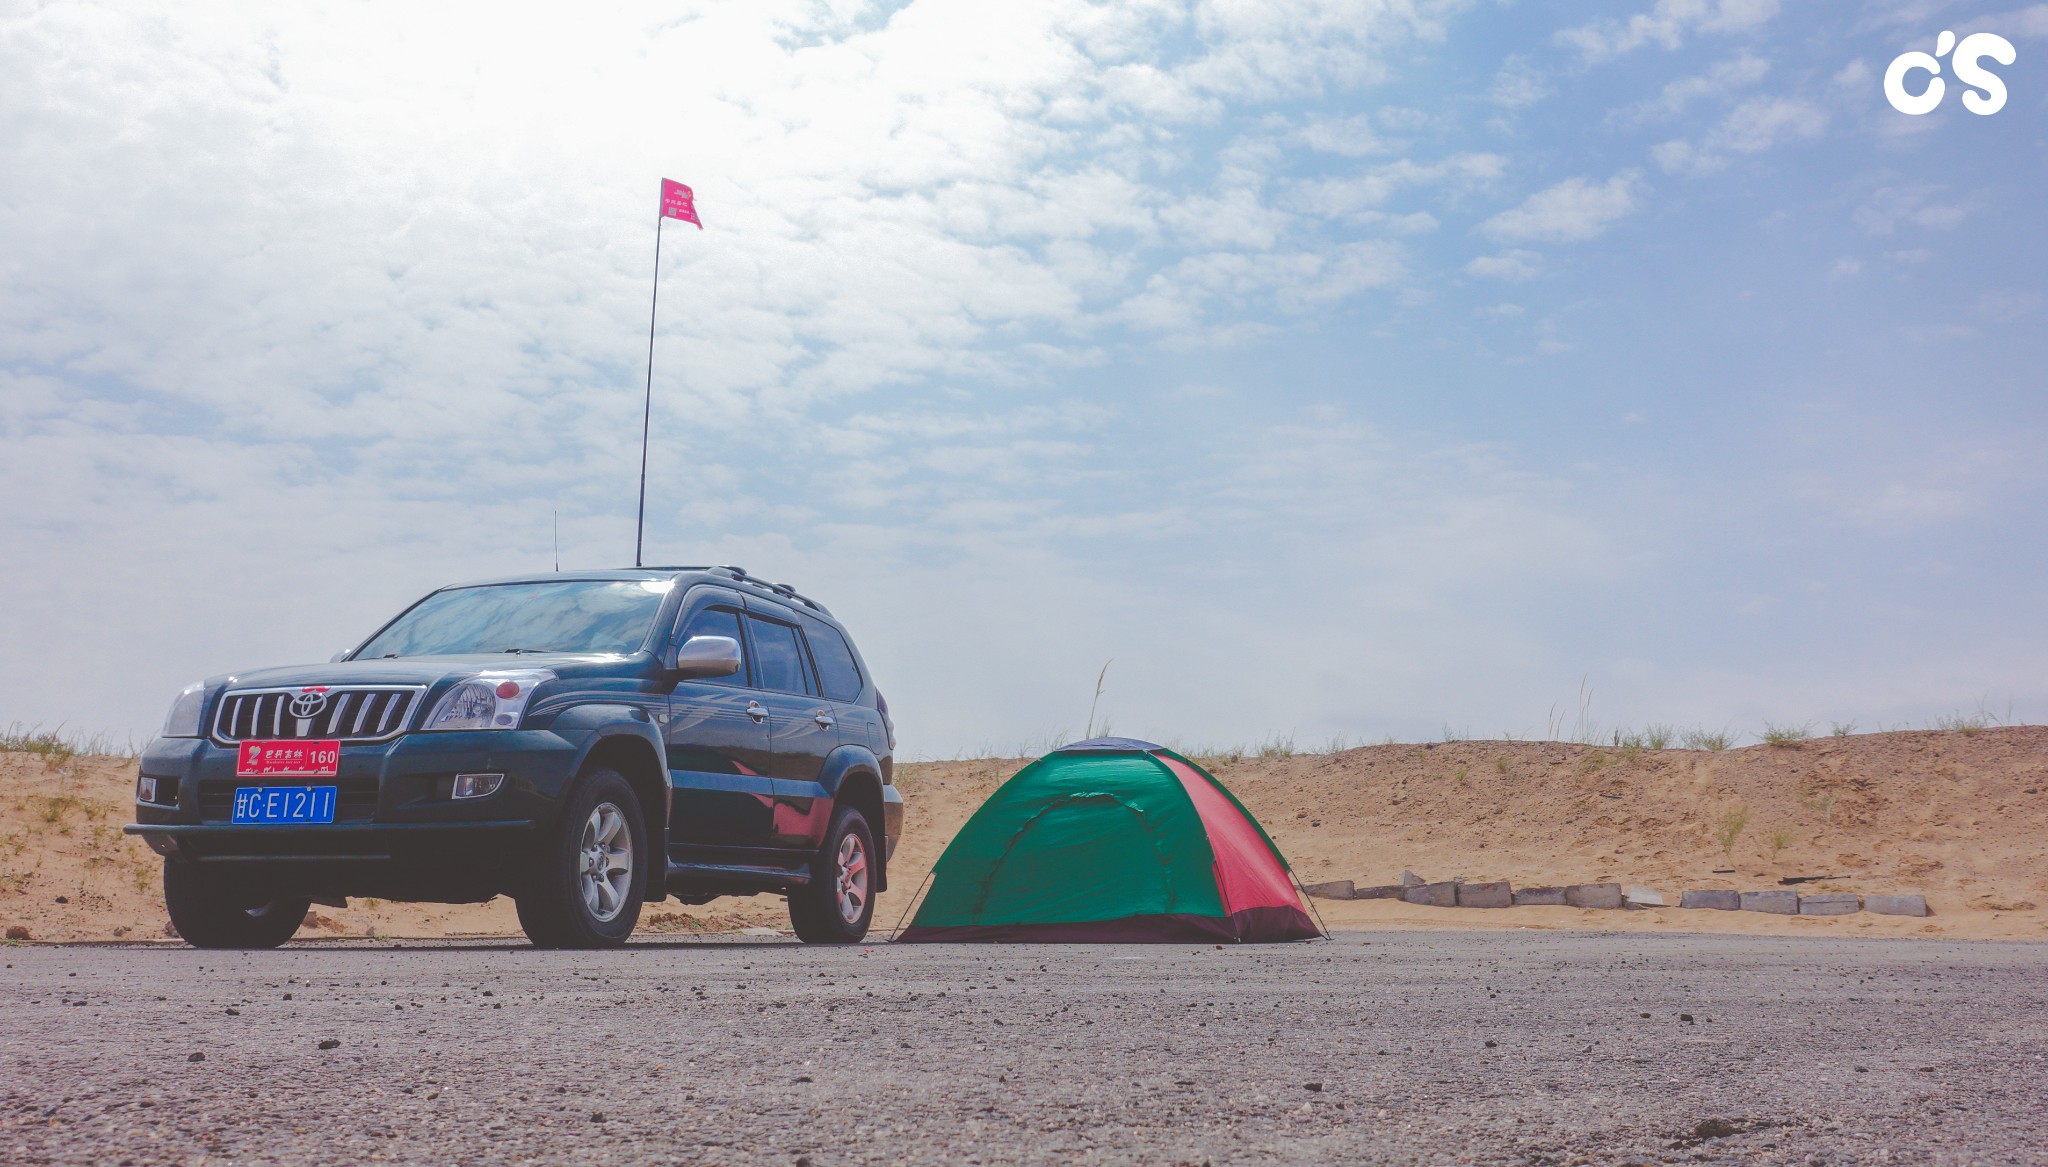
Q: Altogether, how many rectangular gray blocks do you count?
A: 10